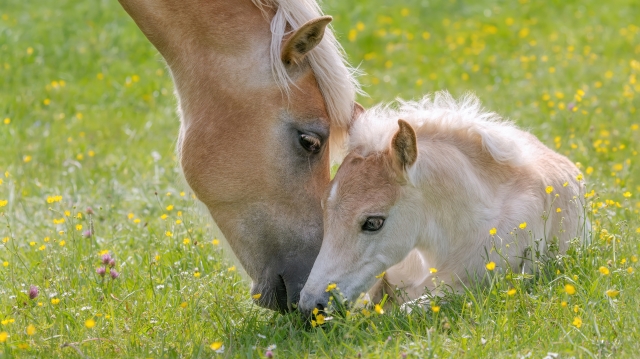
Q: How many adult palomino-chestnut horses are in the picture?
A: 1